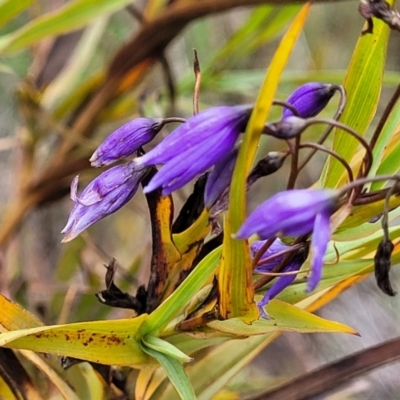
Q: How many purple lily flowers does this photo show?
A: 7